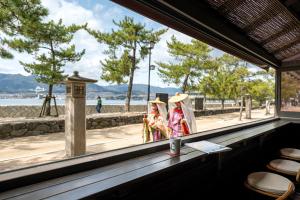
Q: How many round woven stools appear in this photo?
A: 3